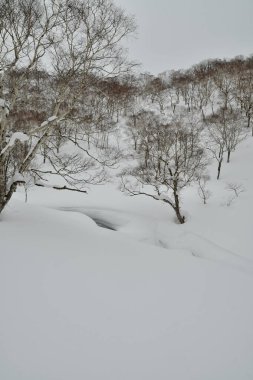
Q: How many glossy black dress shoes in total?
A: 0